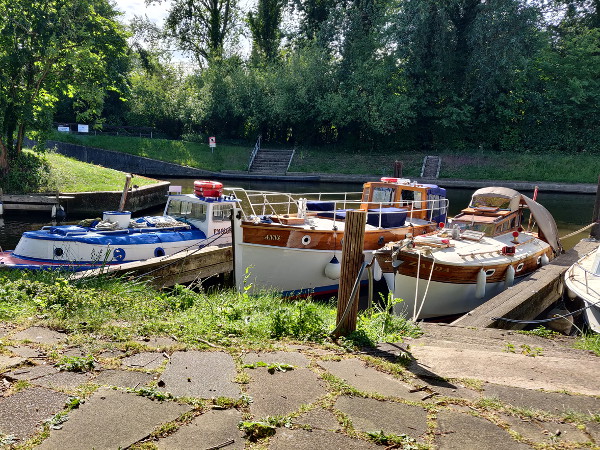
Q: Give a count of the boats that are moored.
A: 4